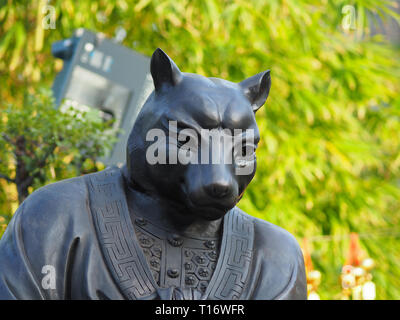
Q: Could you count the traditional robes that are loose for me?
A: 1